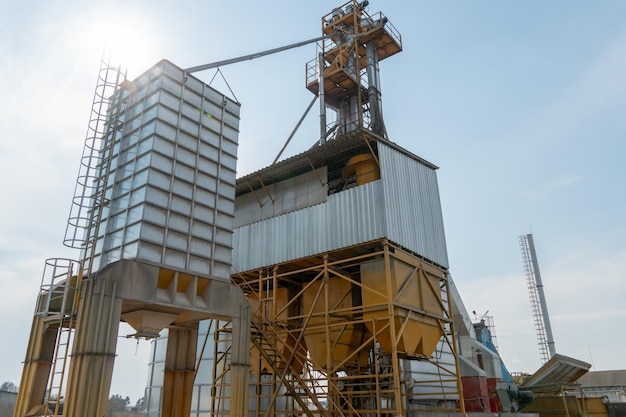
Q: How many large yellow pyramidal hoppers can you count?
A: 3